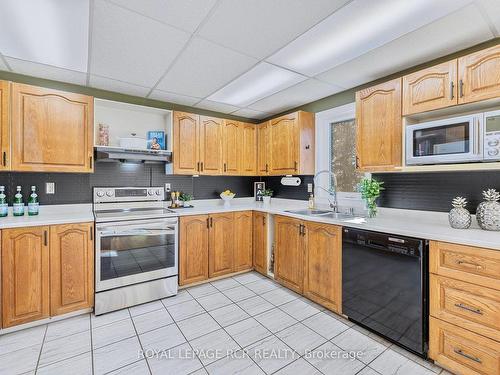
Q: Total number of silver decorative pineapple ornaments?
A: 2